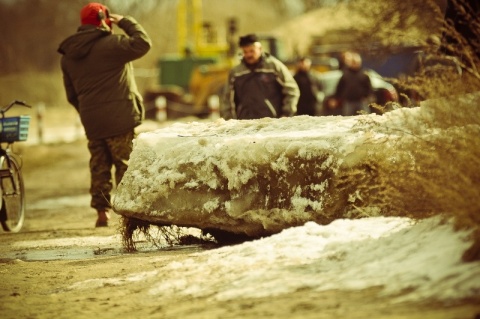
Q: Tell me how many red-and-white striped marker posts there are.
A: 2